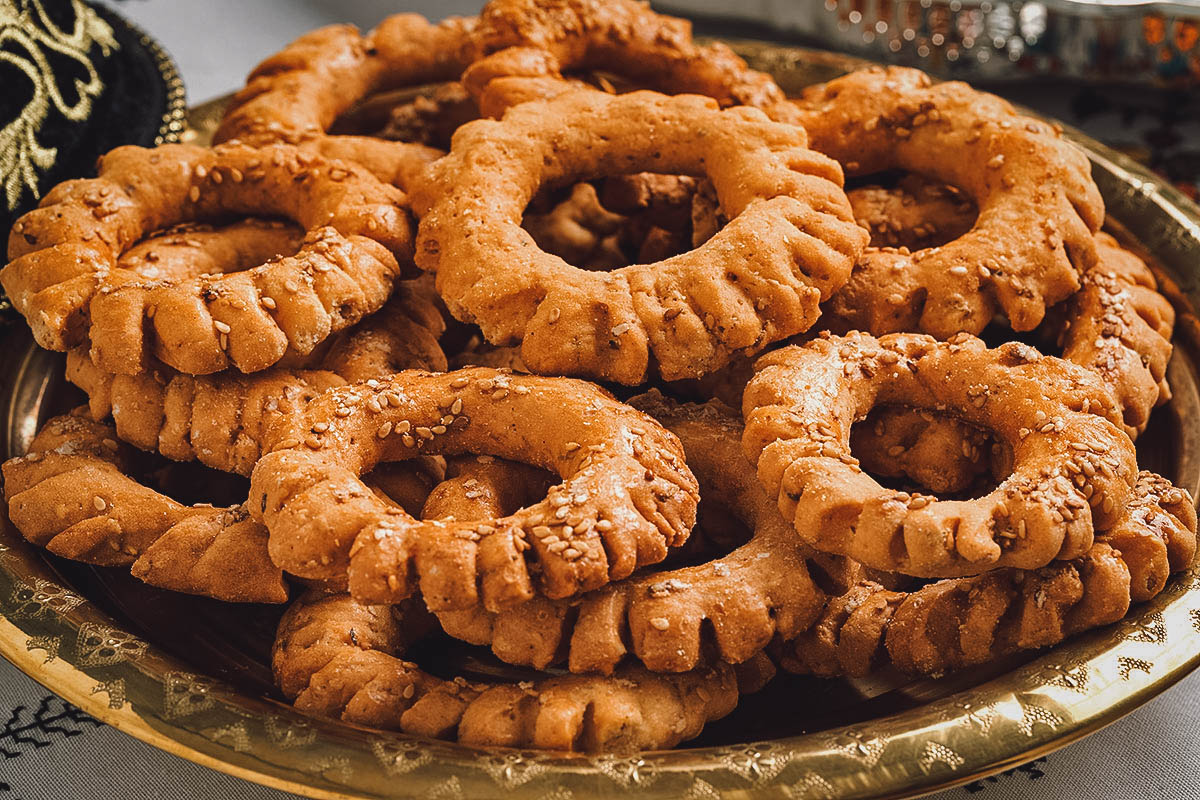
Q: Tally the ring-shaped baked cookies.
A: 13